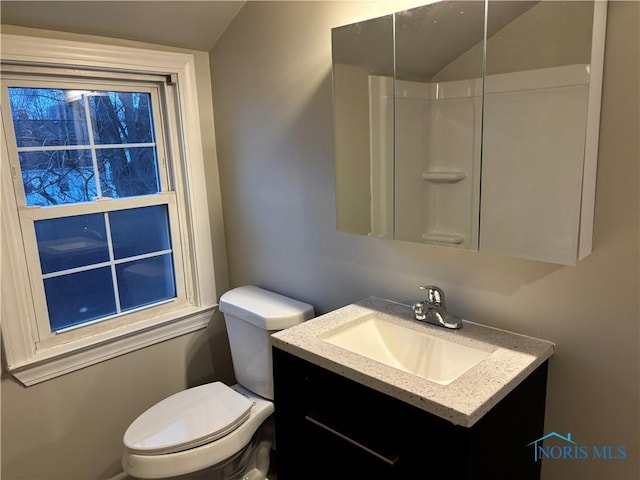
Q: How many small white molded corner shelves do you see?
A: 2